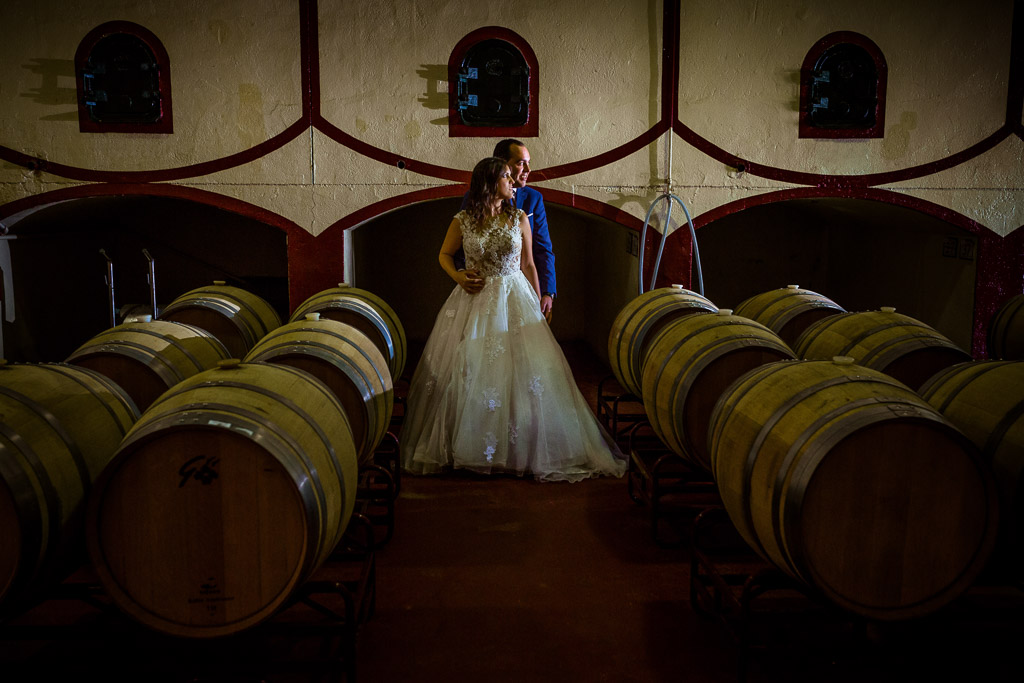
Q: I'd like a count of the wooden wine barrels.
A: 13